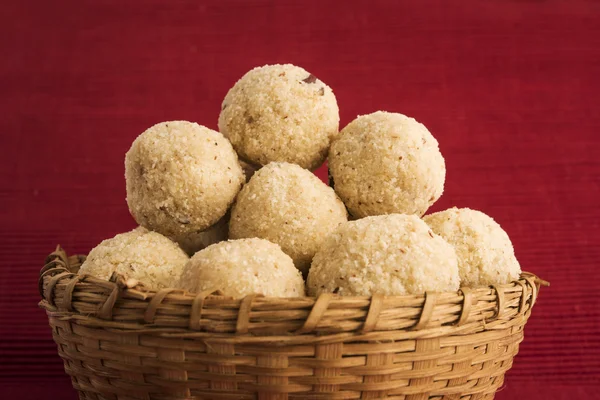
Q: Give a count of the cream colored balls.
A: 8